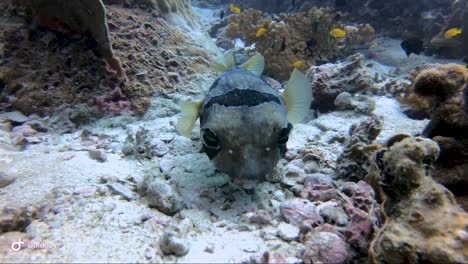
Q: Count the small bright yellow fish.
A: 5